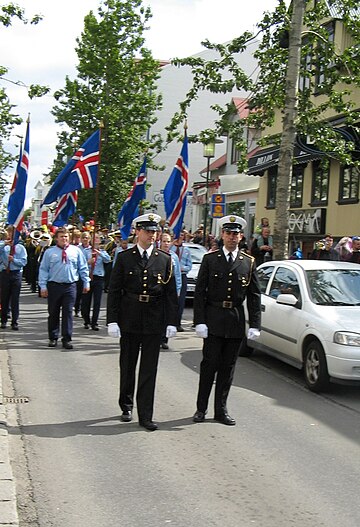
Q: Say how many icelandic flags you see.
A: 6